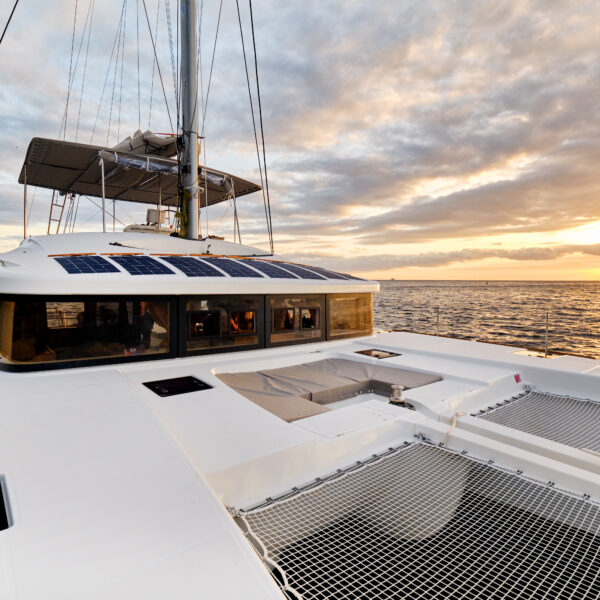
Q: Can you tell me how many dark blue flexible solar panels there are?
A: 8